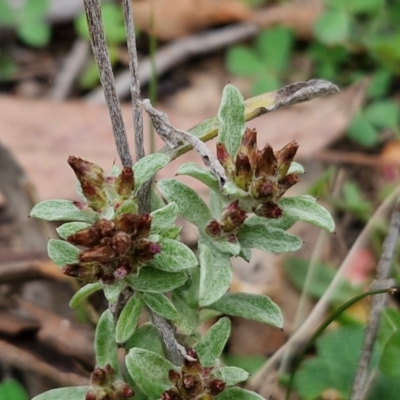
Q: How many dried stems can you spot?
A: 2